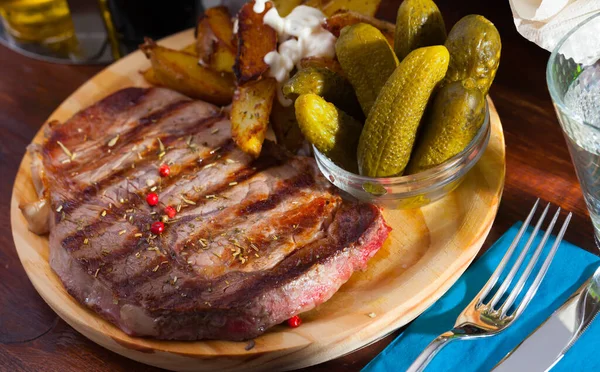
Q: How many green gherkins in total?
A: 7